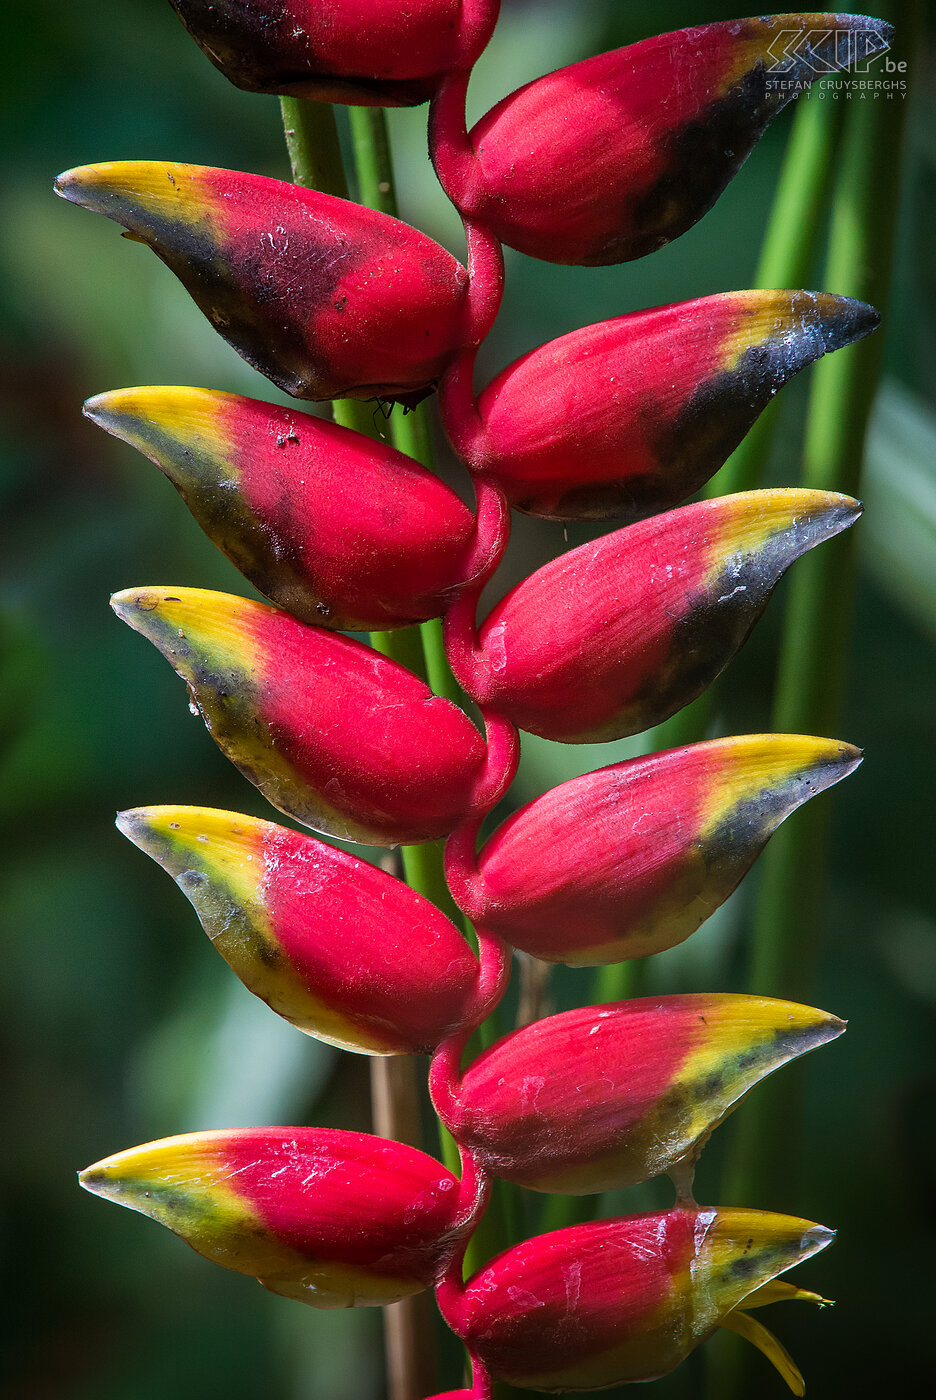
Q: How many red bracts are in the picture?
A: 12